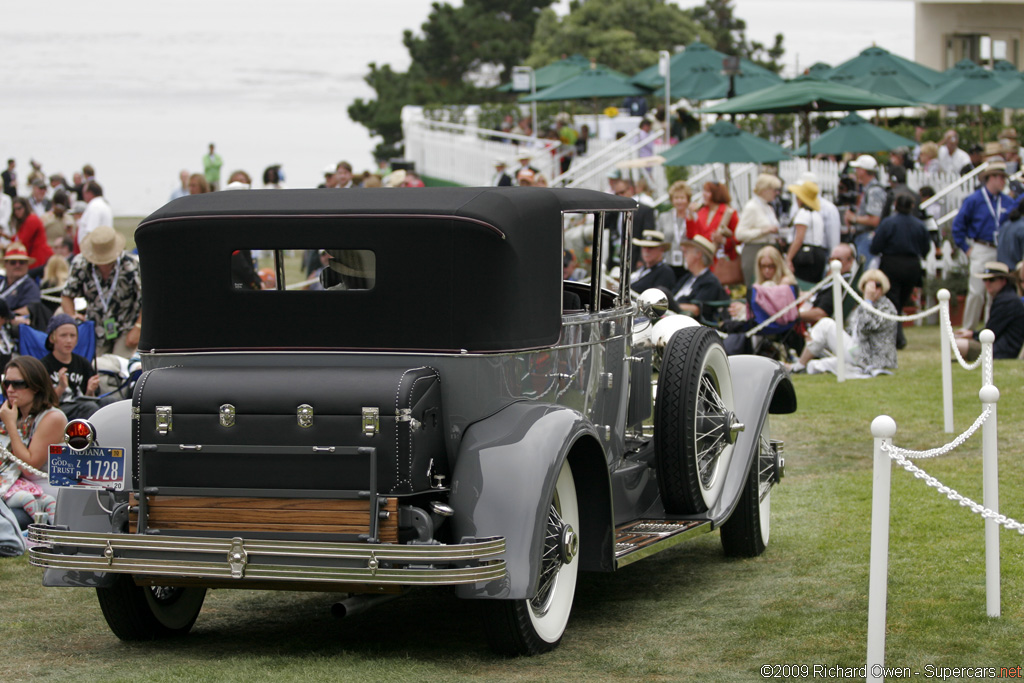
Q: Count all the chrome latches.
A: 4